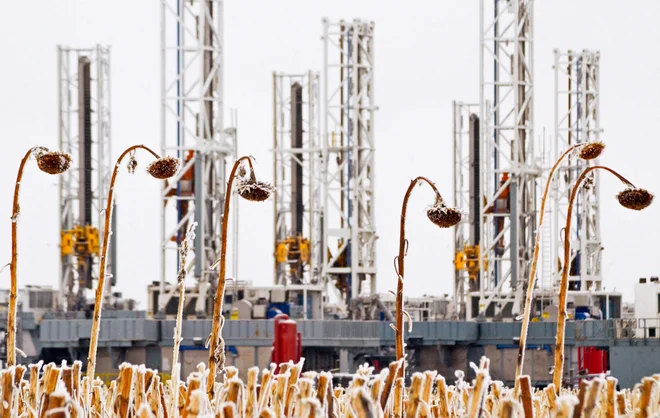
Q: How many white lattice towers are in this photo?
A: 7